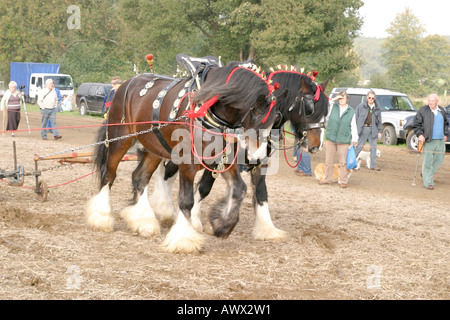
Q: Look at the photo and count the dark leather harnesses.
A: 2